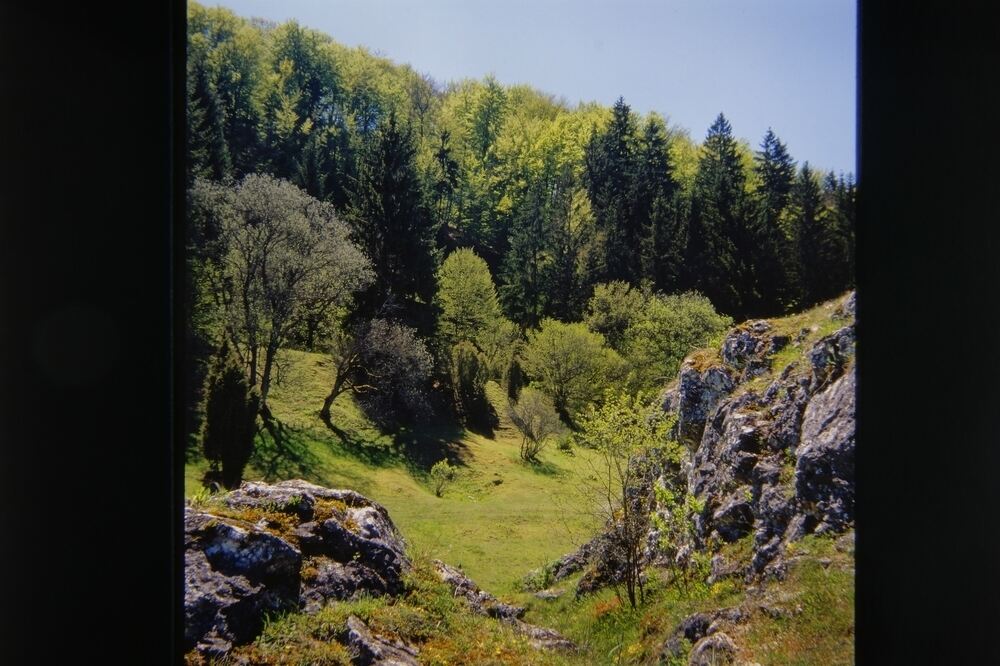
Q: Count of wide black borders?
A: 2